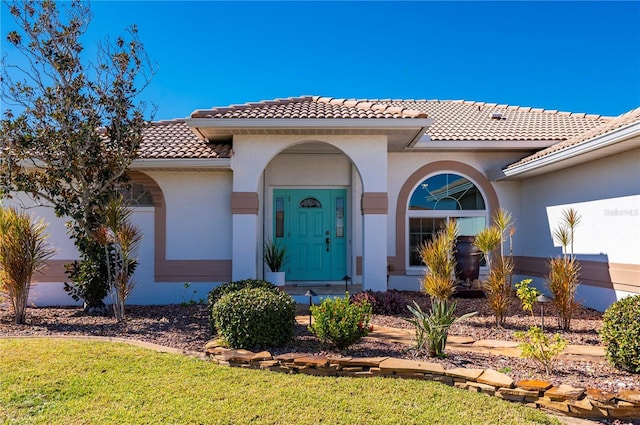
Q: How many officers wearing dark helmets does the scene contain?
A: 0